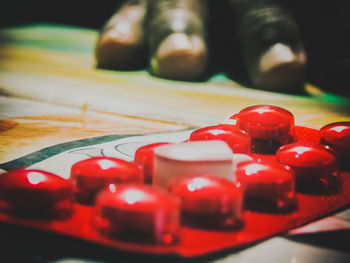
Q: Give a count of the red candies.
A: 10